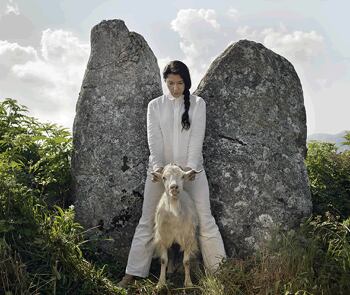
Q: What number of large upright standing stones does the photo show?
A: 2